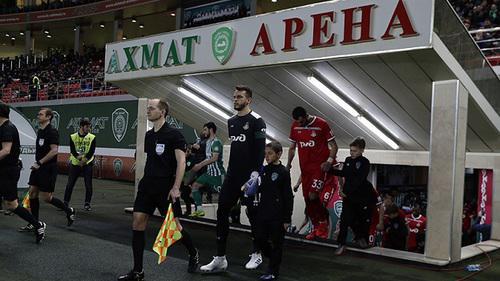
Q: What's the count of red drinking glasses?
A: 0